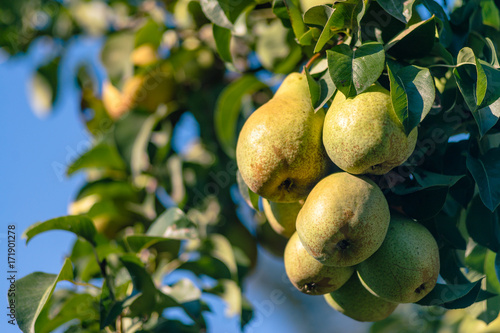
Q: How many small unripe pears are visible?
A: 0